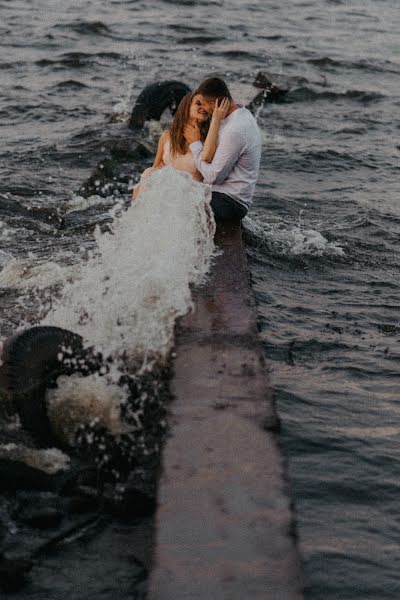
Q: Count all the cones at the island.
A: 0